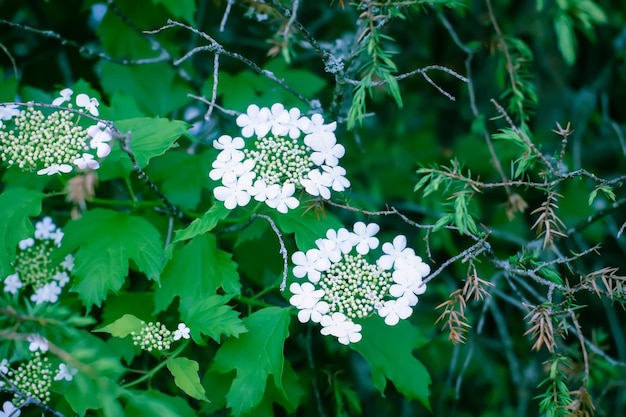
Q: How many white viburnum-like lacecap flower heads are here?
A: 6